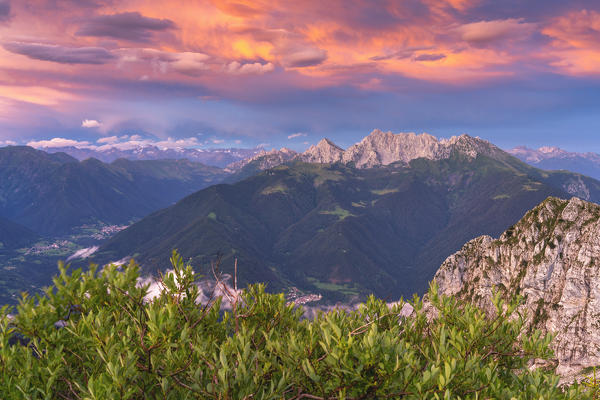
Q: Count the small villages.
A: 3